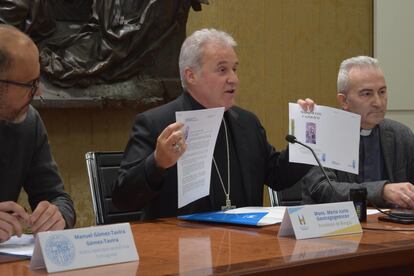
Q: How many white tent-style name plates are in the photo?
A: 2